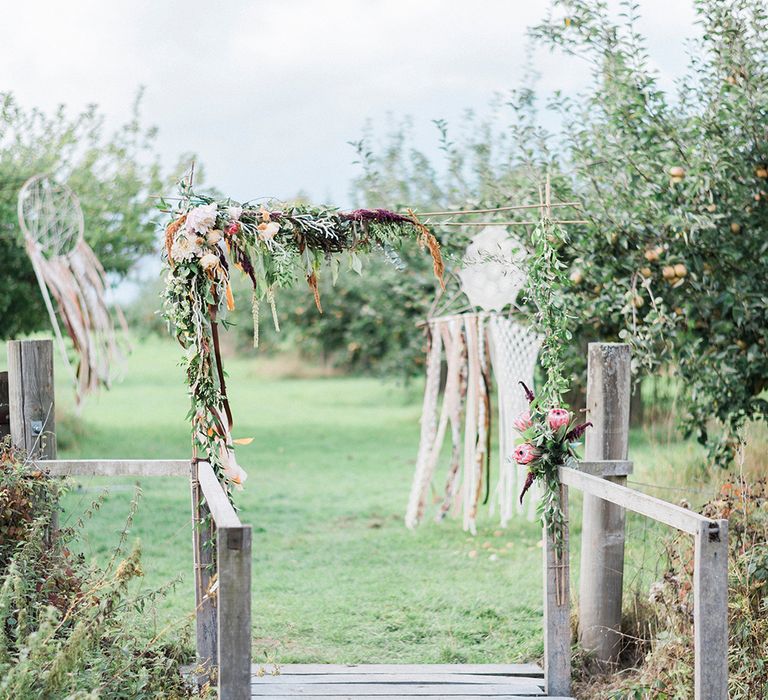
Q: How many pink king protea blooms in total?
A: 3